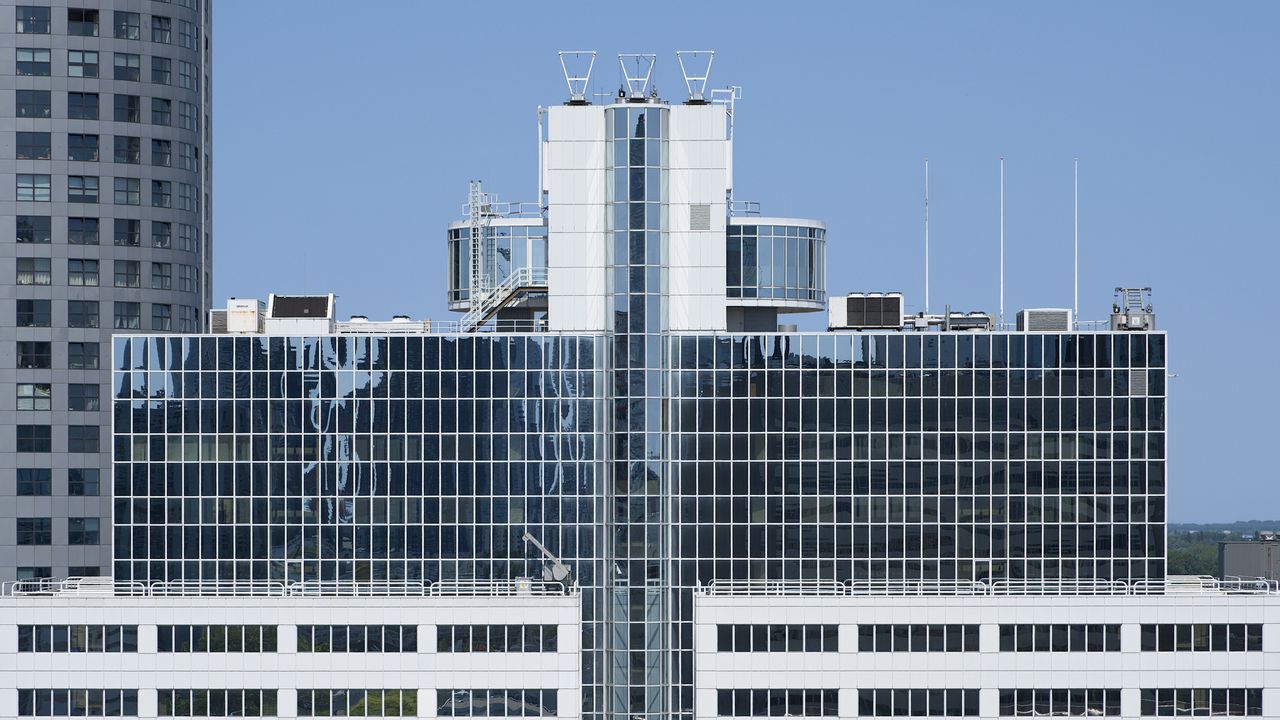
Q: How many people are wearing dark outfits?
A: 0